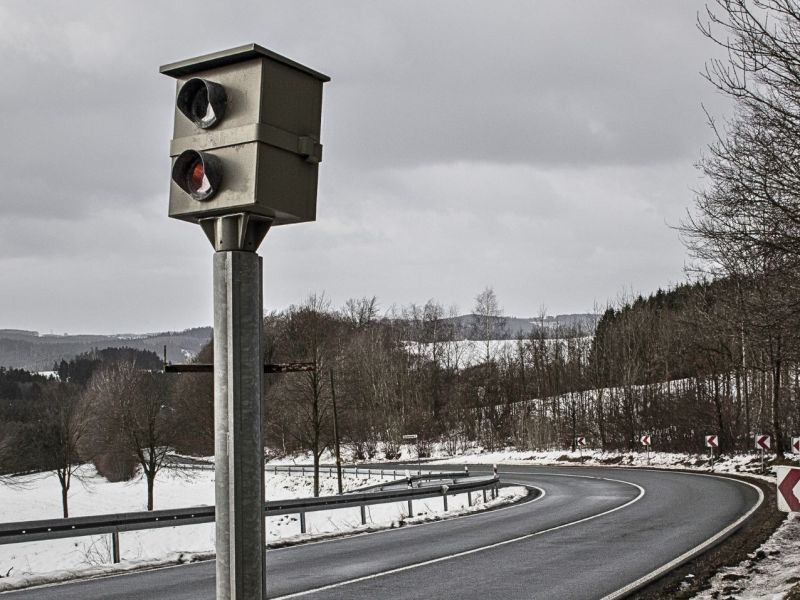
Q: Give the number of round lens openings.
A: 2